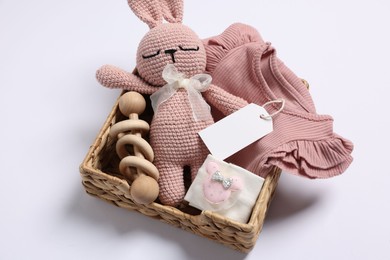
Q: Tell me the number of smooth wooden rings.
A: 3